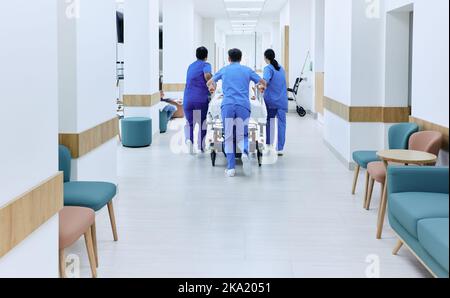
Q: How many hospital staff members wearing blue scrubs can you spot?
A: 3